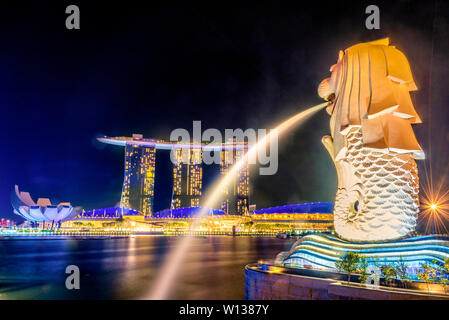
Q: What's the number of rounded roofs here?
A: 3